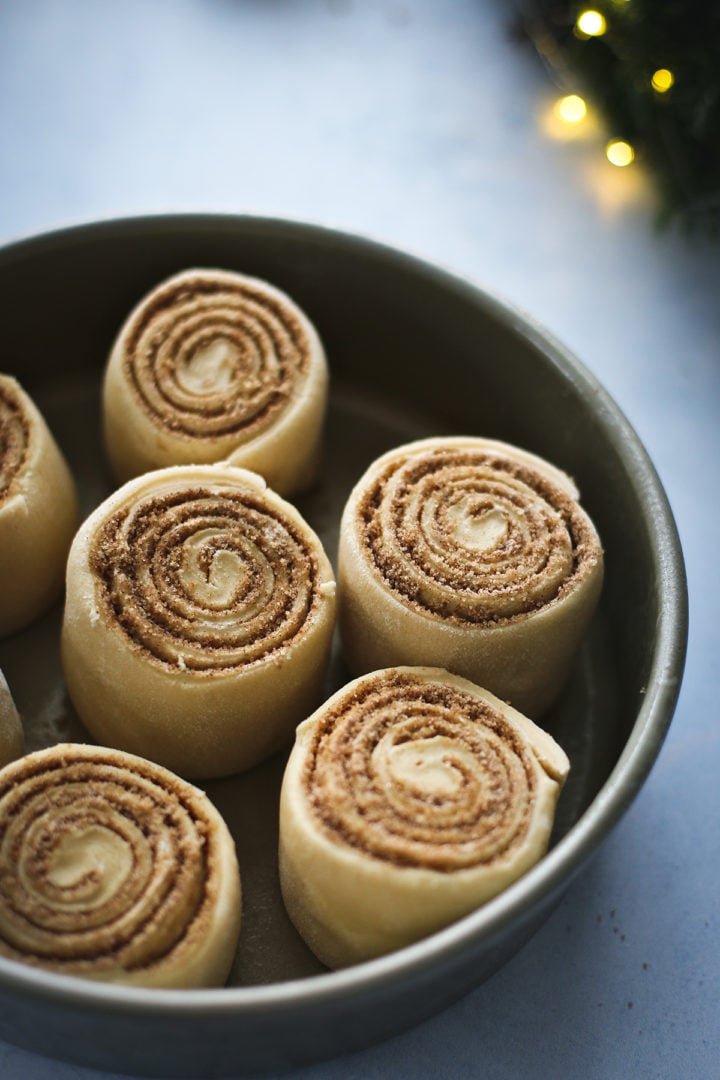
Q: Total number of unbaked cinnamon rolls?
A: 7